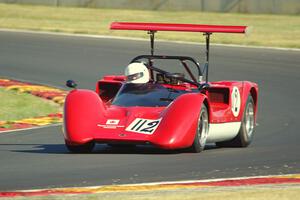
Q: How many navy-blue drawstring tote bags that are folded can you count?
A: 0